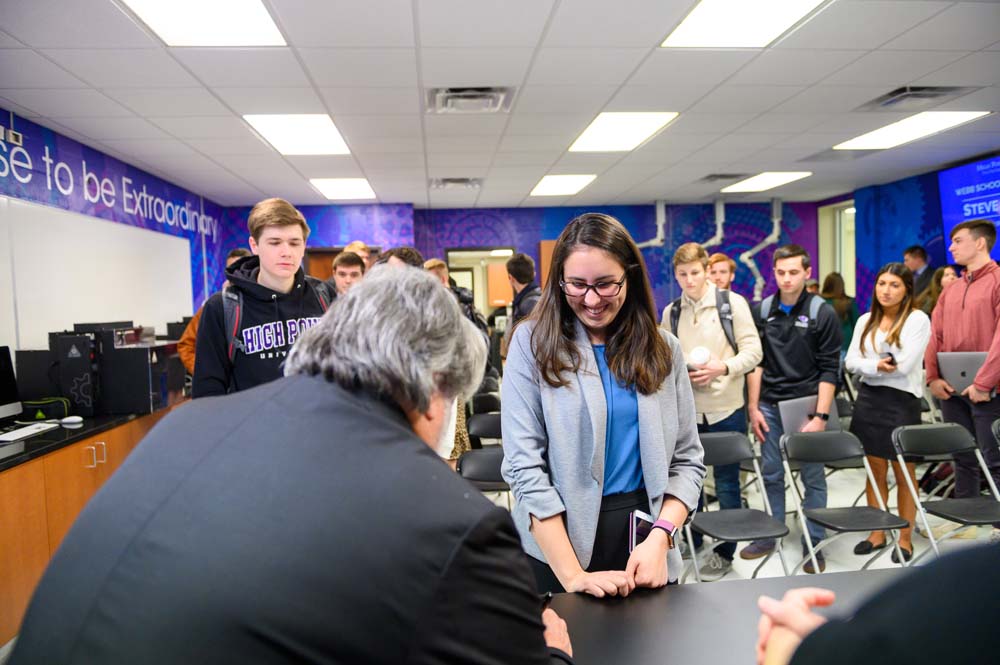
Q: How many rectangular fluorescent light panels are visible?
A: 8